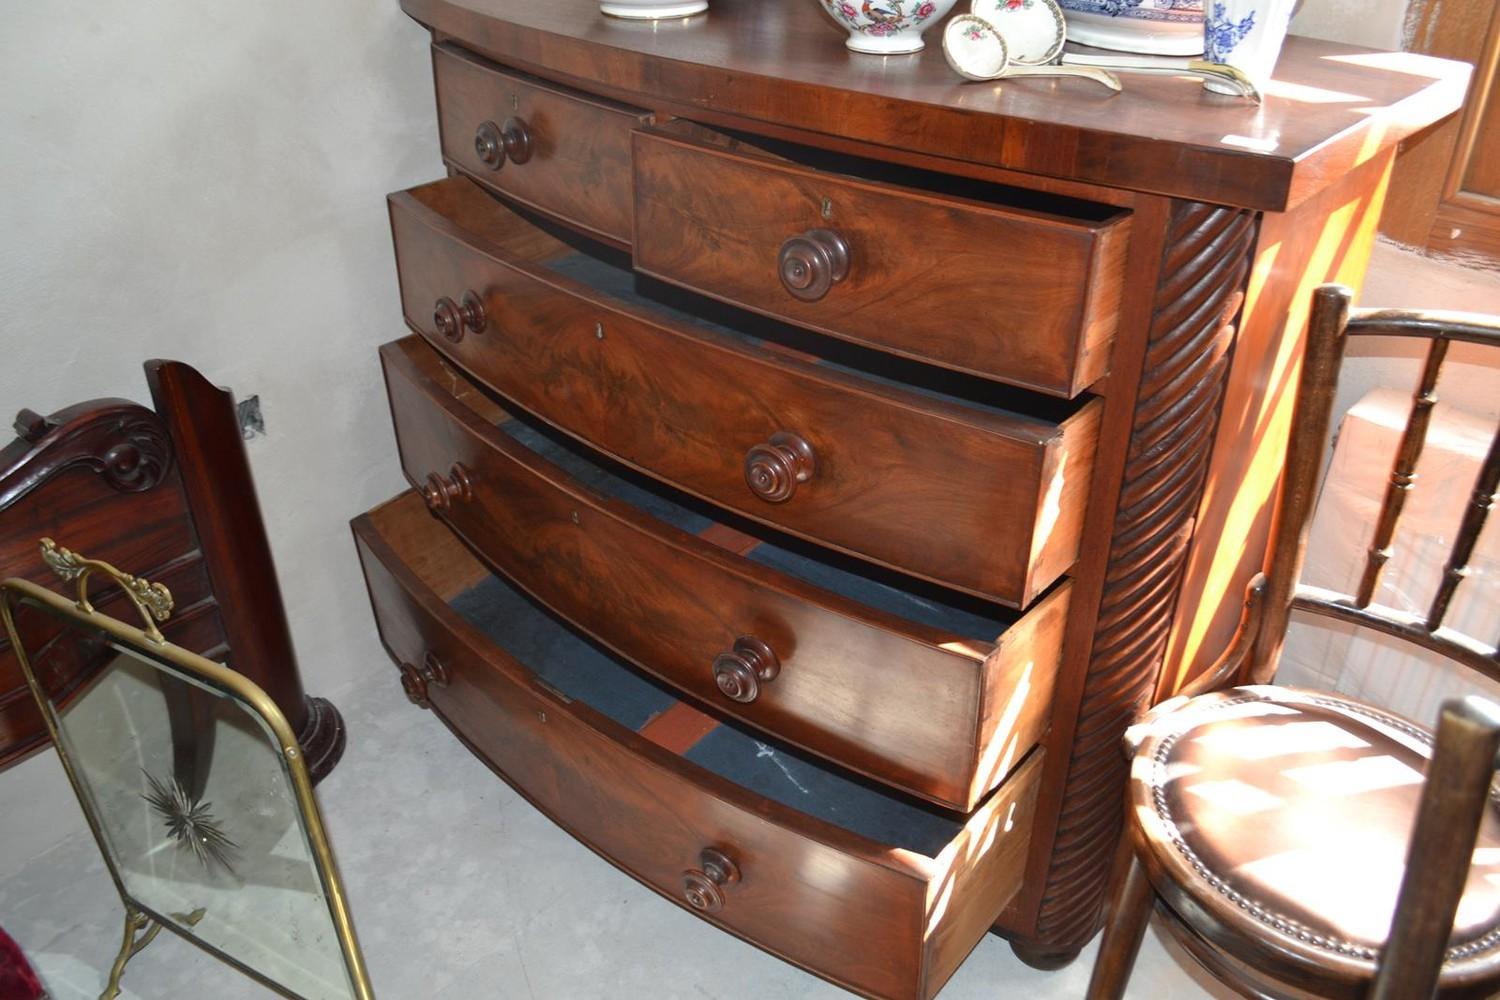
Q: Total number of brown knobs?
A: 8